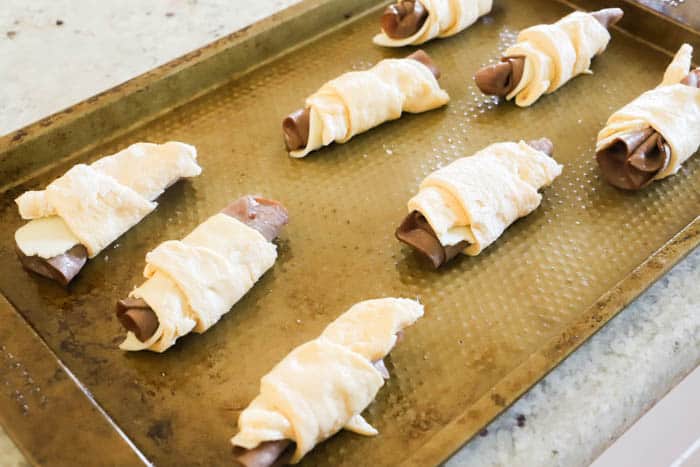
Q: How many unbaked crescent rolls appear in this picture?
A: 8